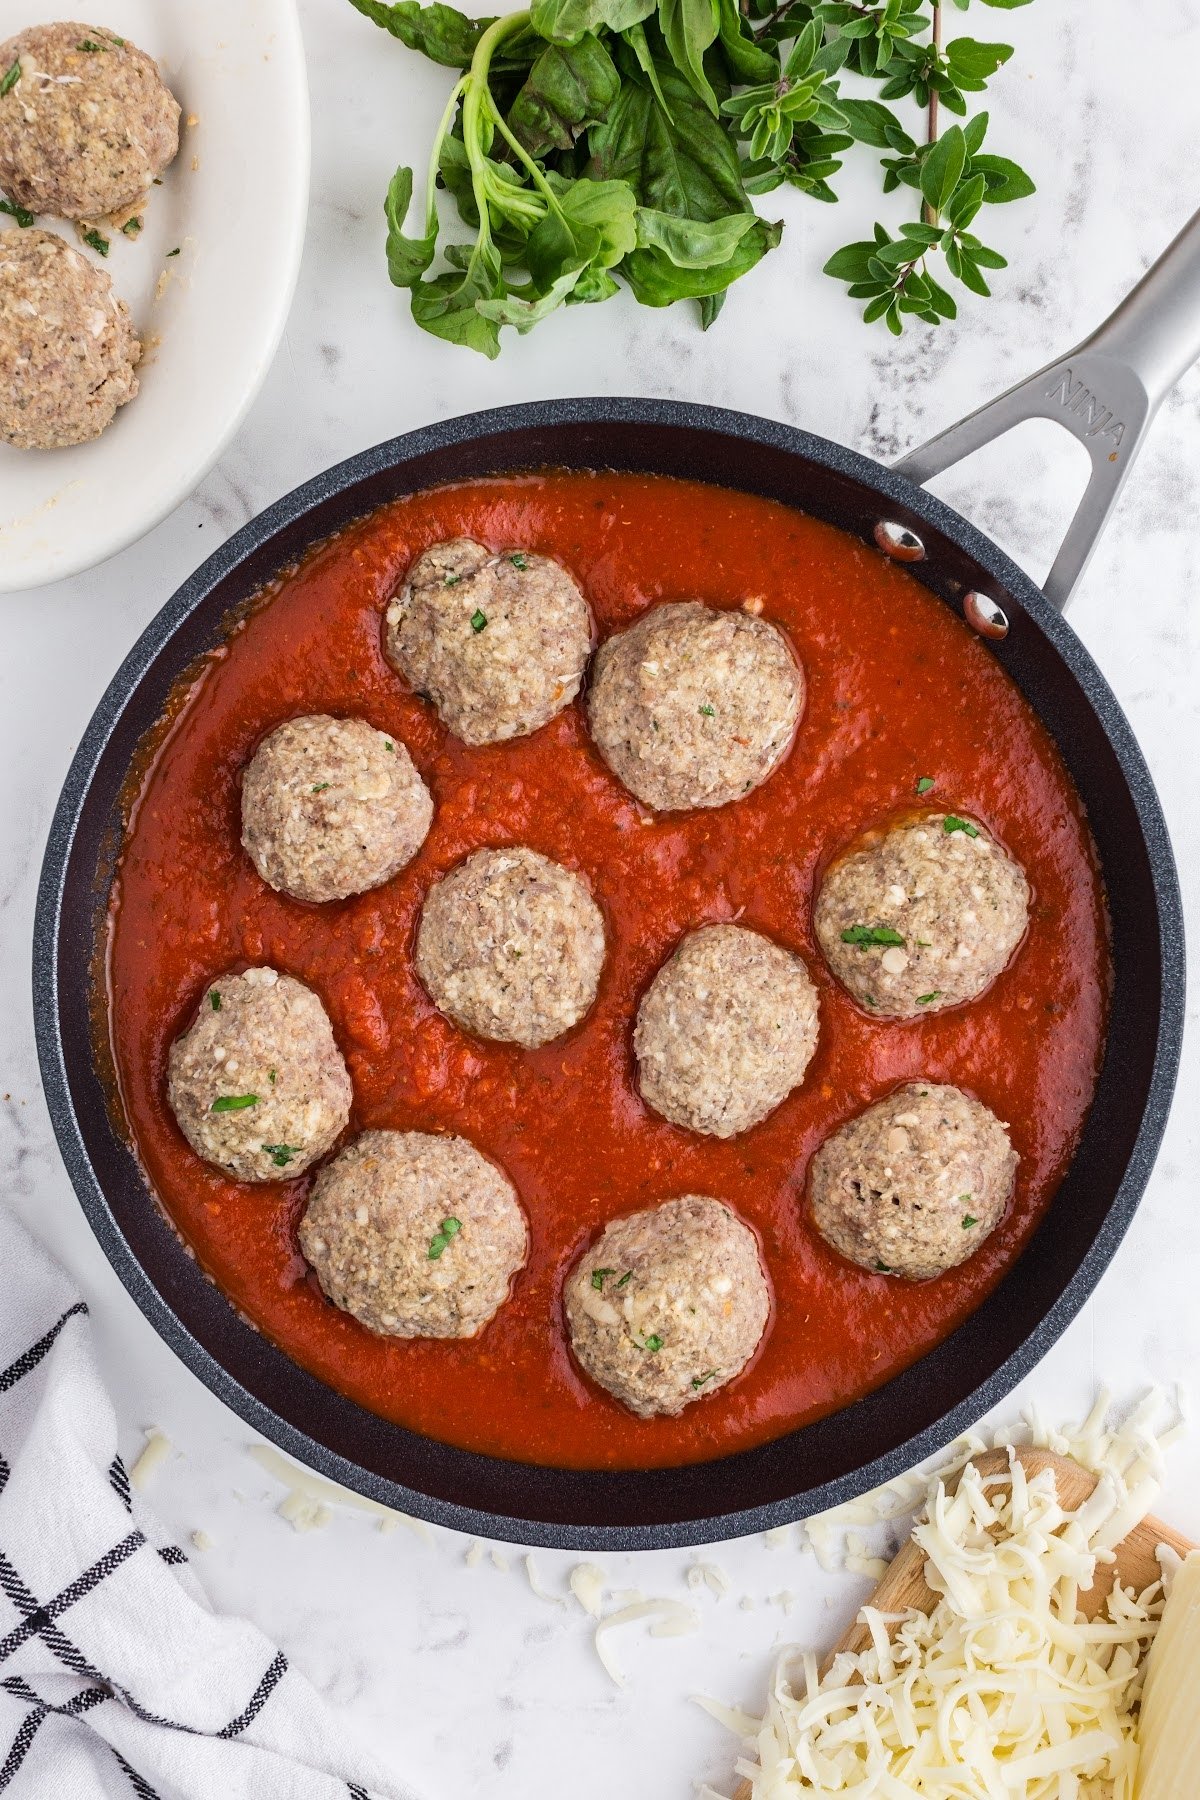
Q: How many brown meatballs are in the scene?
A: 12